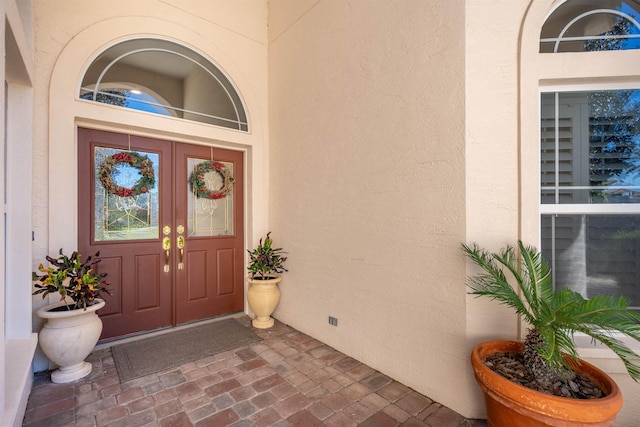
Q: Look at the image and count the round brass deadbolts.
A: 2